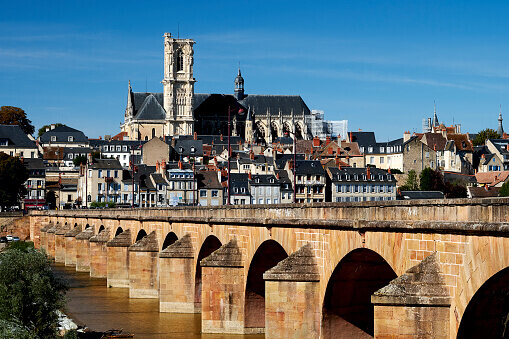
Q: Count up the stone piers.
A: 12